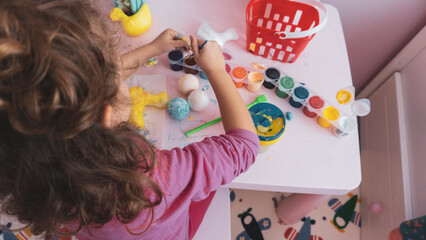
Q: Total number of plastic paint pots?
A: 12